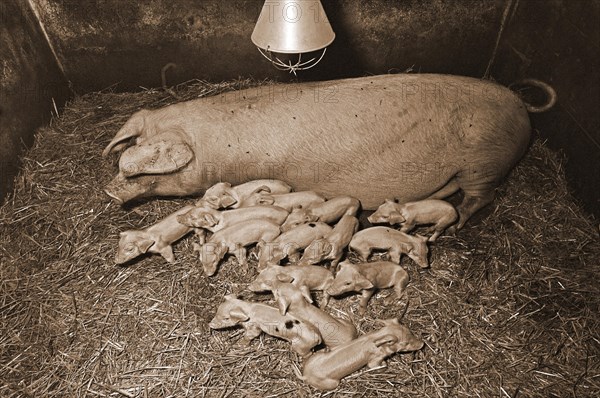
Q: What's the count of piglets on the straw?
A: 15